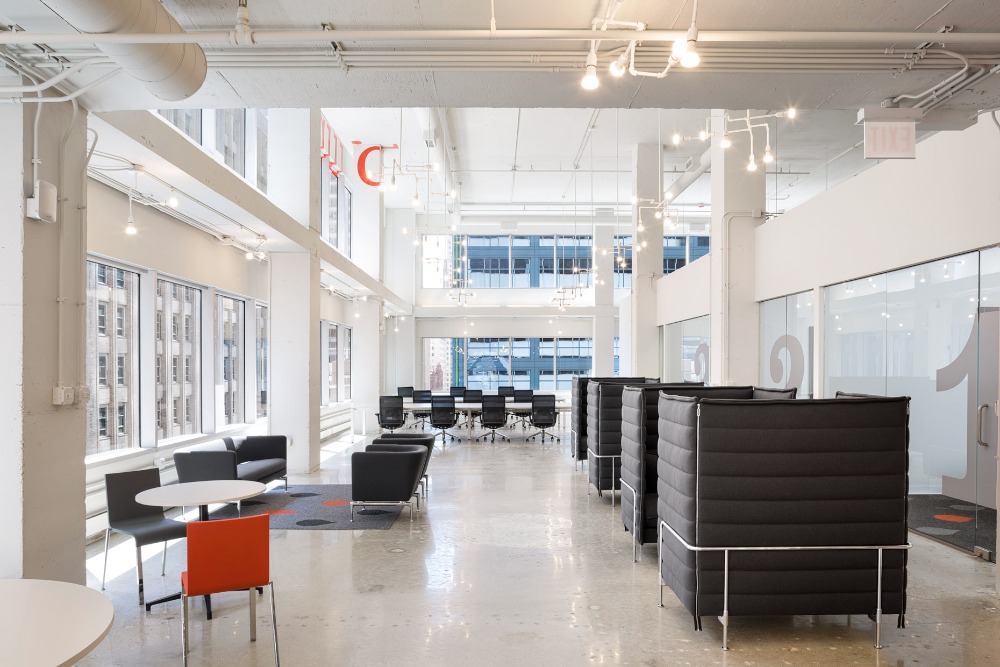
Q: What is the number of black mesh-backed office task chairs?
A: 10